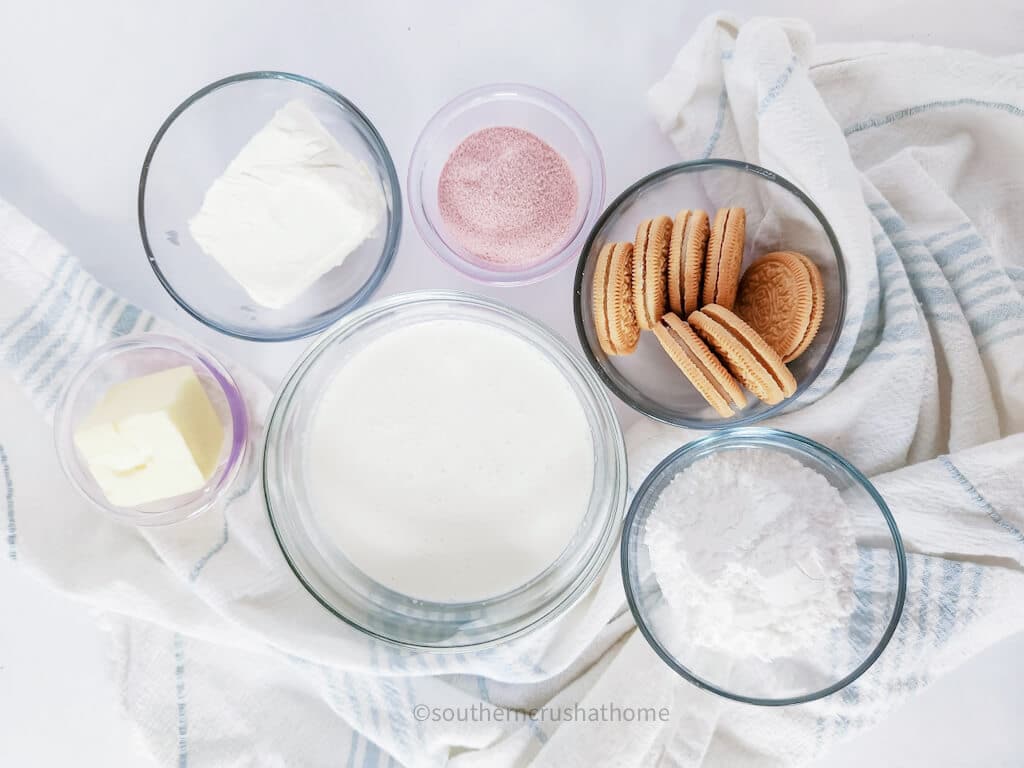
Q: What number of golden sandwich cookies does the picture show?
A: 7